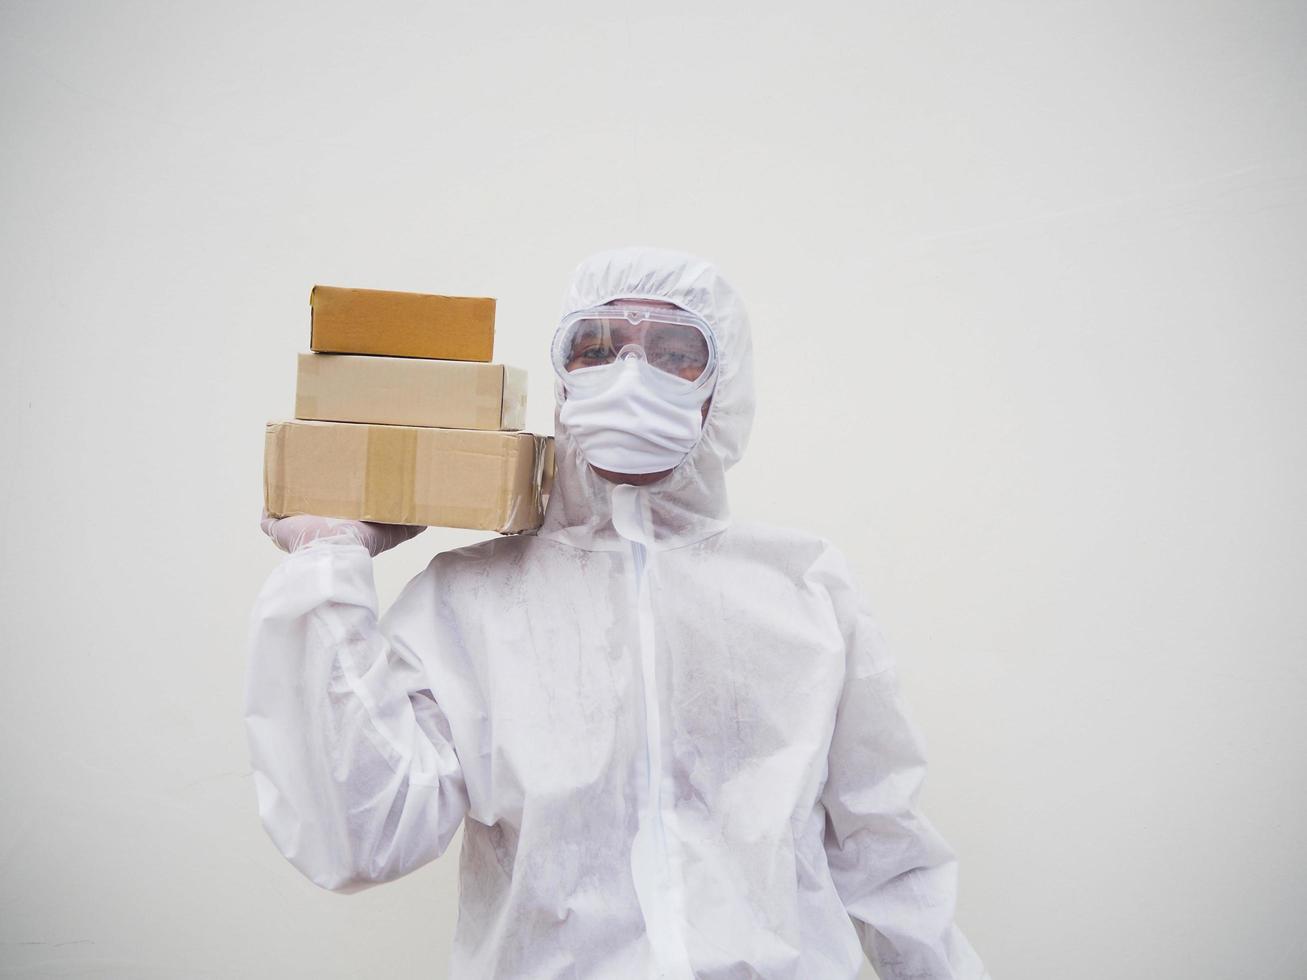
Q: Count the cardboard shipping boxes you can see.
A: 3